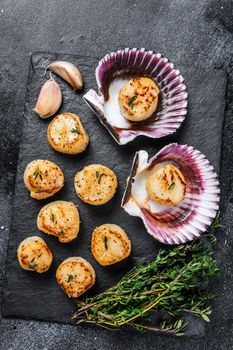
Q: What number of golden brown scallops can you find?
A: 9